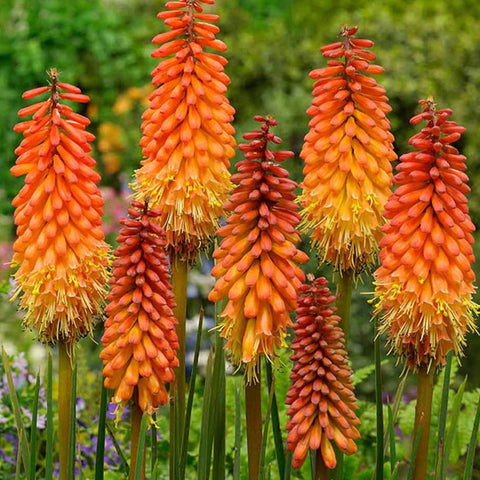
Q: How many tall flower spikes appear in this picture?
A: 7